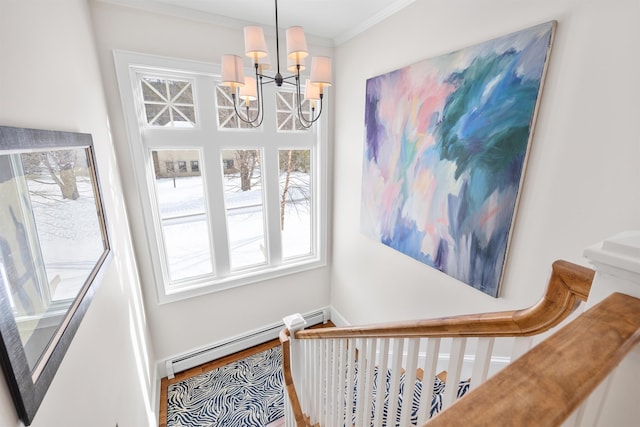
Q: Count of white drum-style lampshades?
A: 8